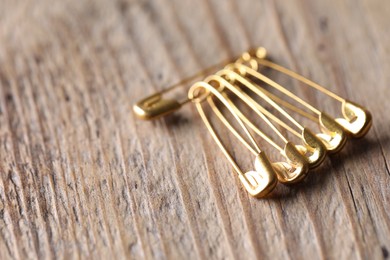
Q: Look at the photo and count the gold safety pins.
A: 6